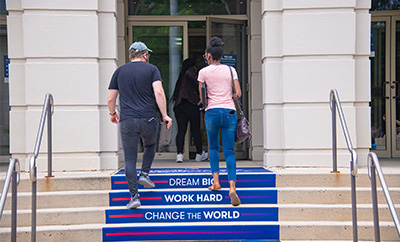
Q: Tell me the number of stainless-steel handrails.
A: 4